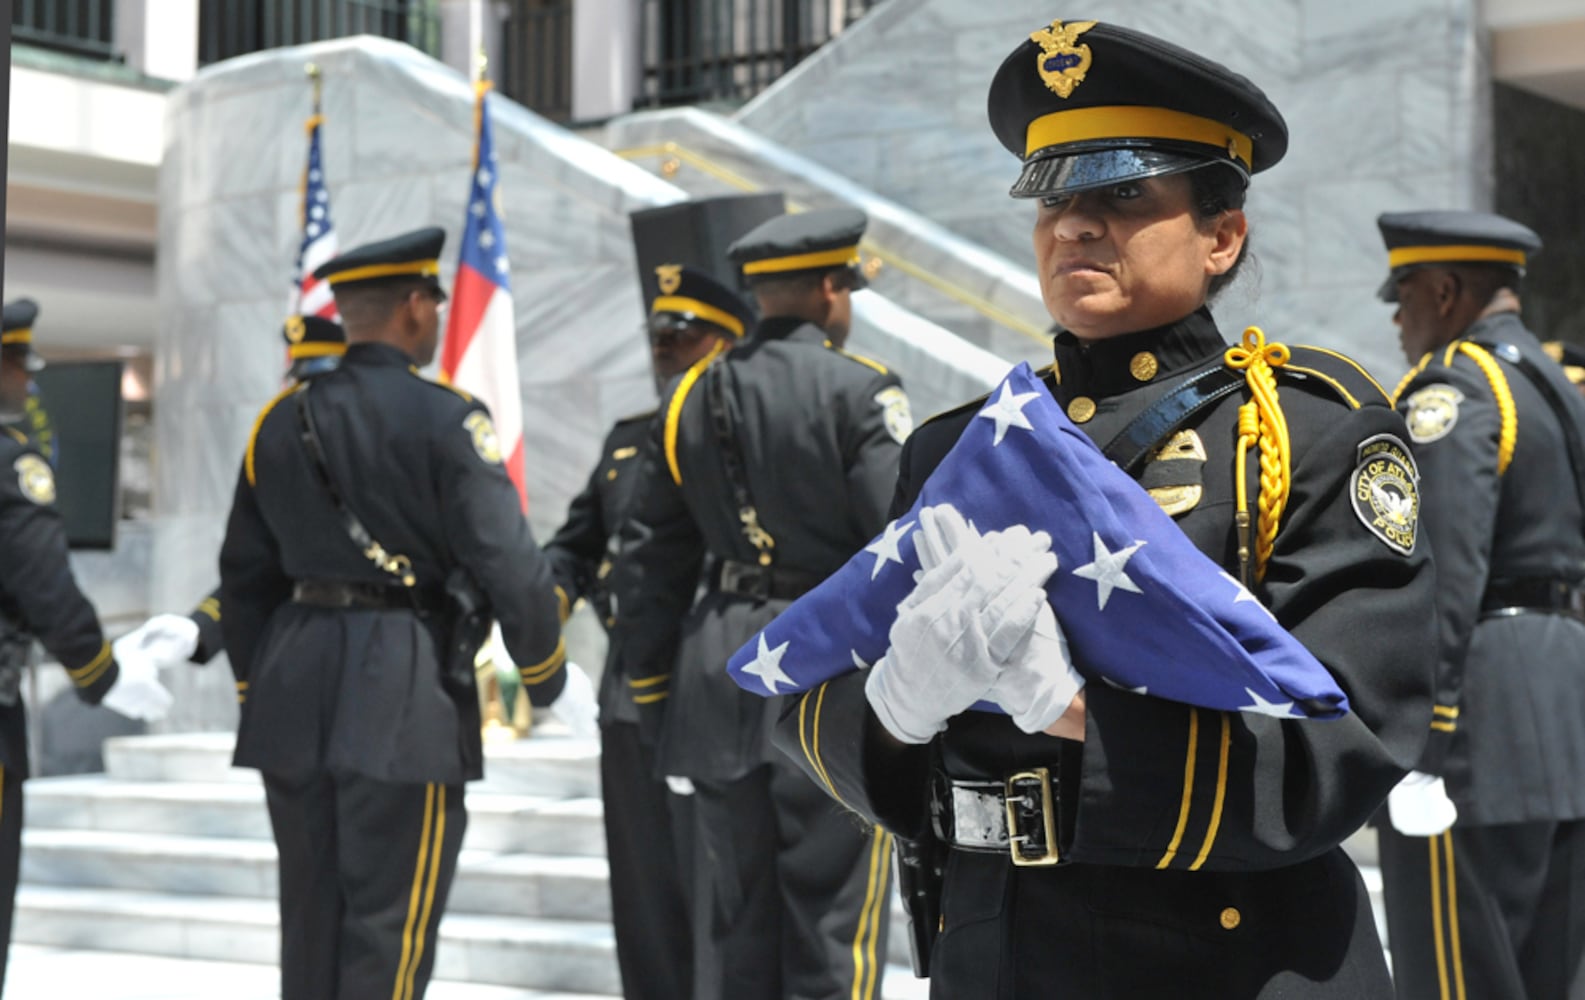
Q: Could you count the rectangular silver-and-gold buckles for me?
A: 1